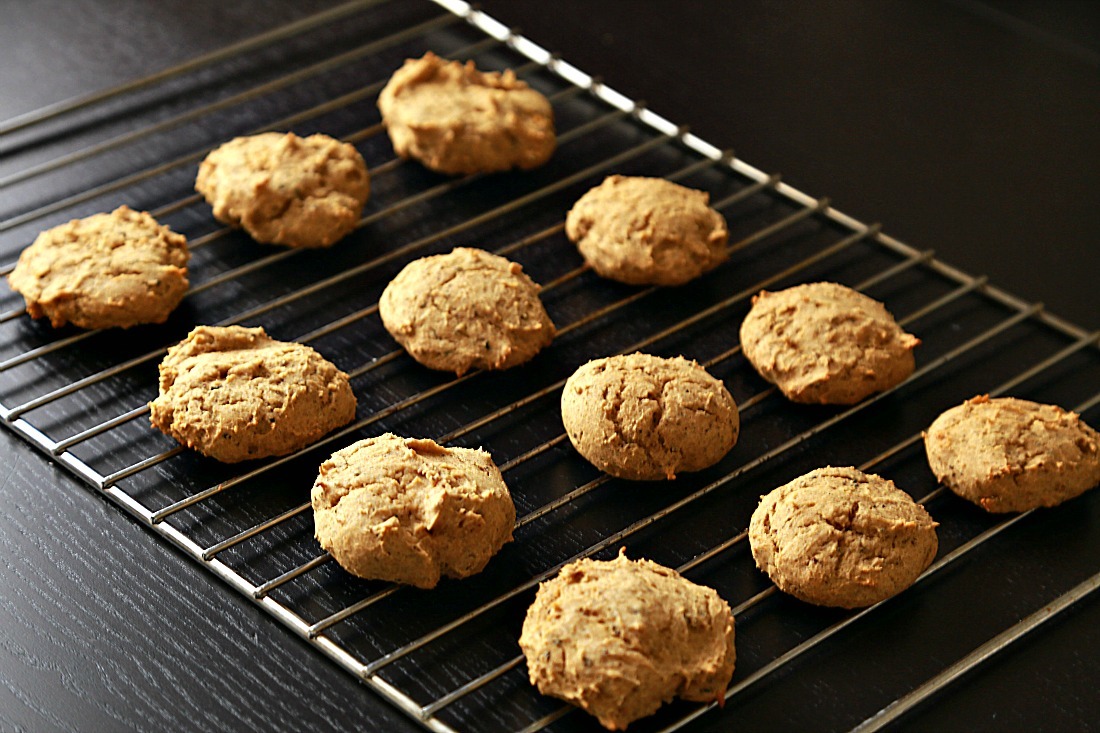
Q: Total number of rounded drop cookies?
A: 12